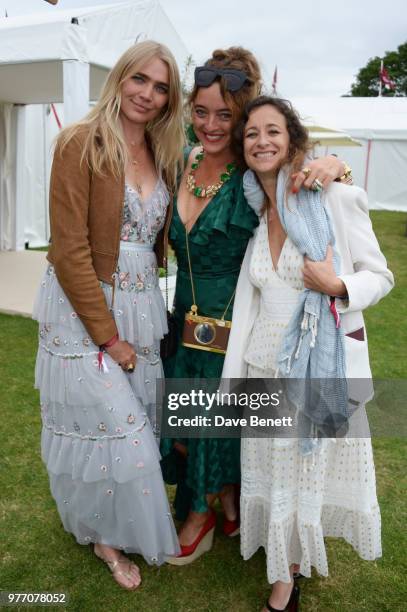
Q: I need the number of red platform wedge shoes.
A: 2